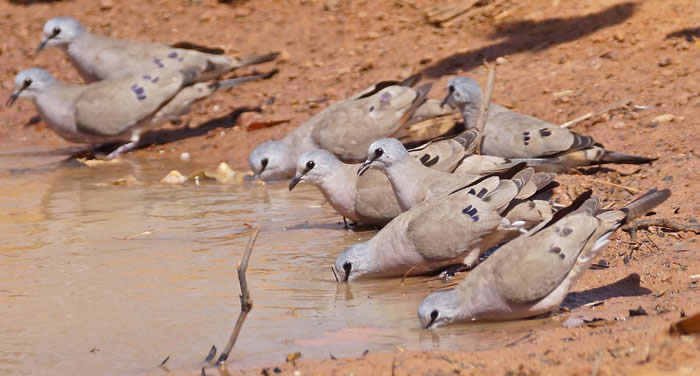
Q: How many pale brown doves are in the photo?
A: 8